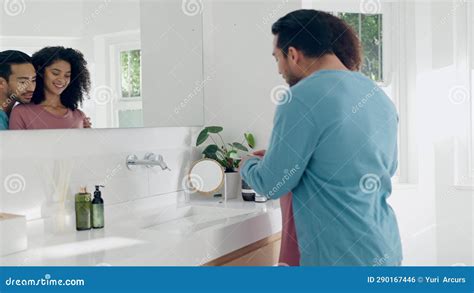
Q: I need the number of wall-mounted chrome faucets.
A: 1